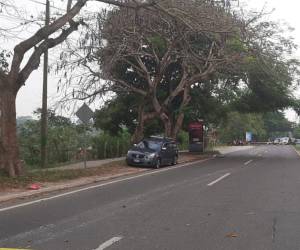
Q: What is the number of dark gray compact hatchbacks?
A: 1